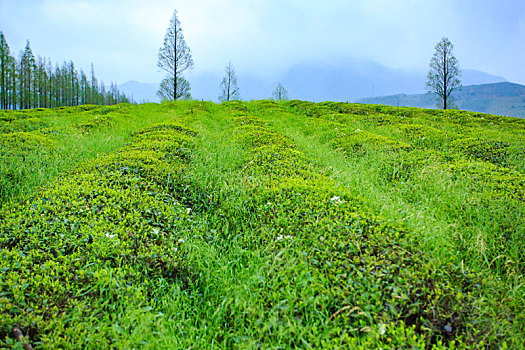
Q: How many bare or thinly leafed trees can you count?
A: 4